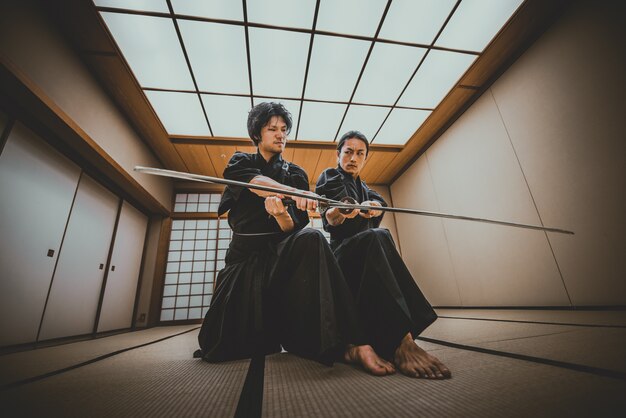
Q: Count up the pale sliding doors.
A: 3